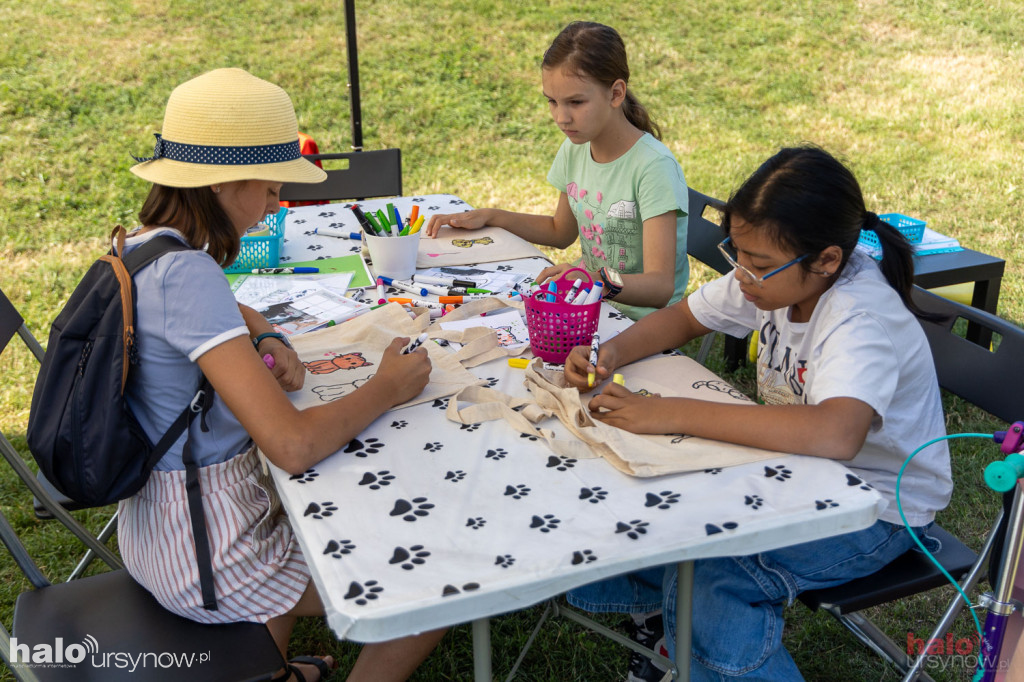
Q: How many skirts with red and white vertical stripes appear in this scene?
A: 1